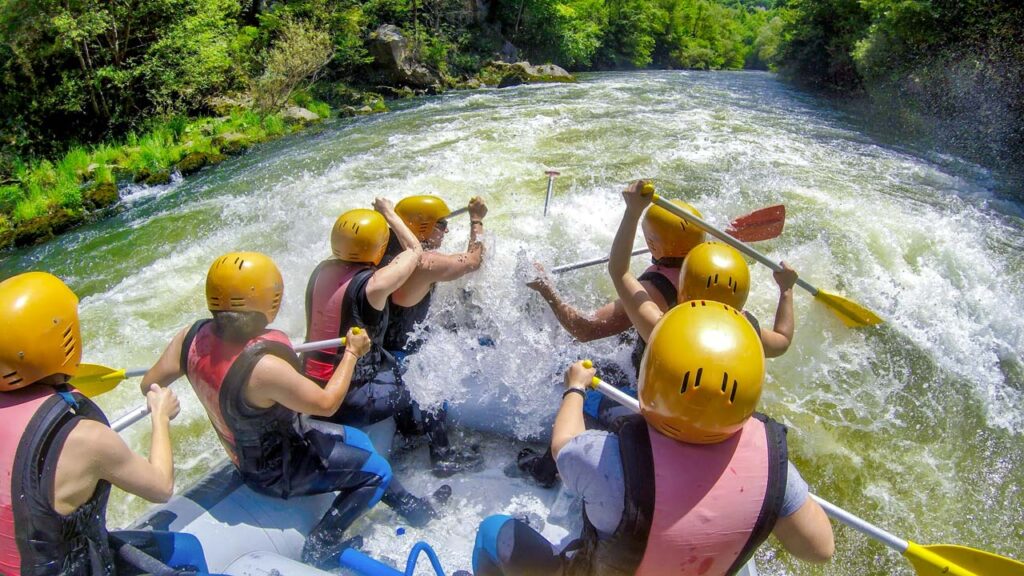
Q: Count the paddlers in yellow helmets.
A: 7